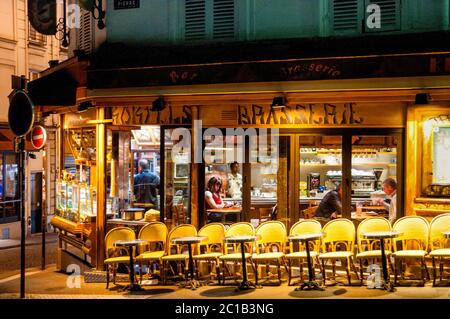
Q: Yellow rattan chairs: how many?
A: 11